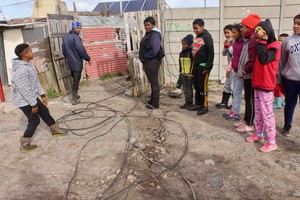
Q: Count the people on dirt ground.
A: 11